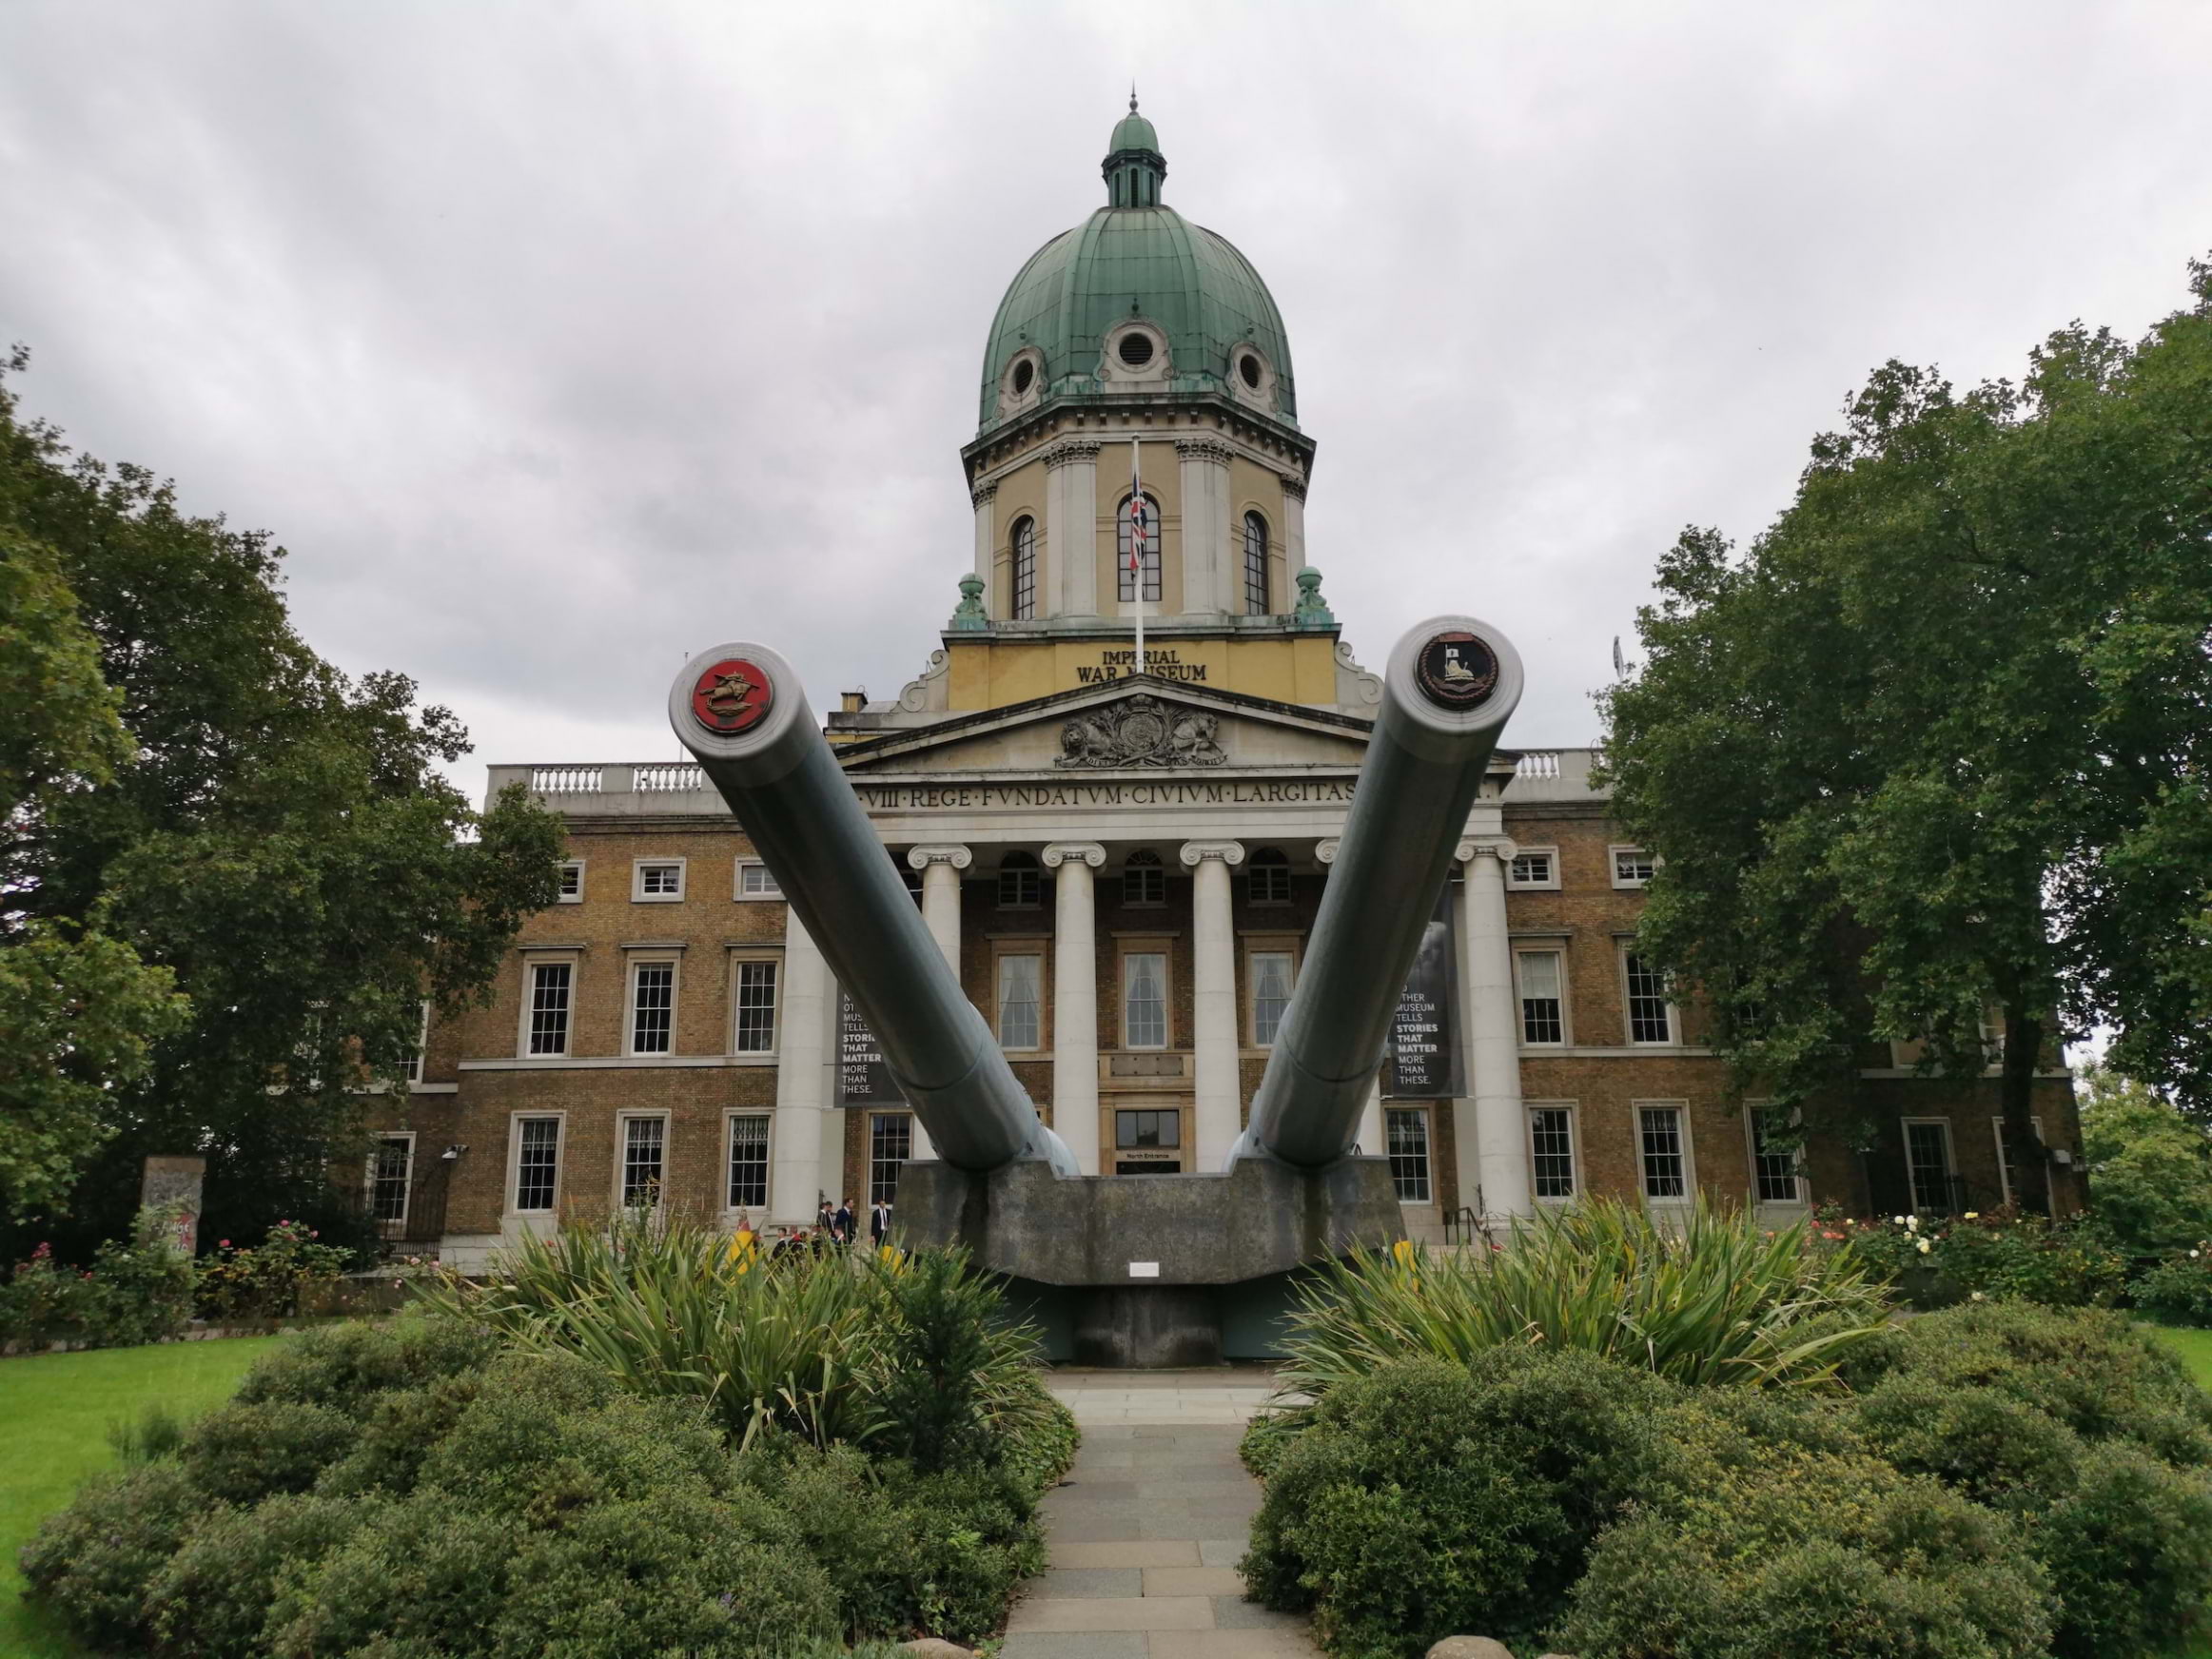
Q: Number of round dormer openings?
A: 3